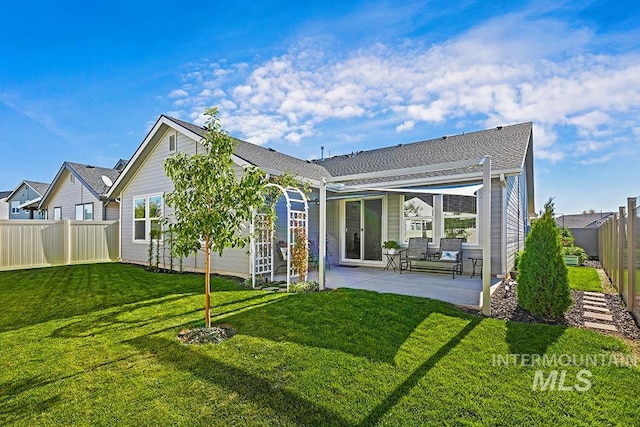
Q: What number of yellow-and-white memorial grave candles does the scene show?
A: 0